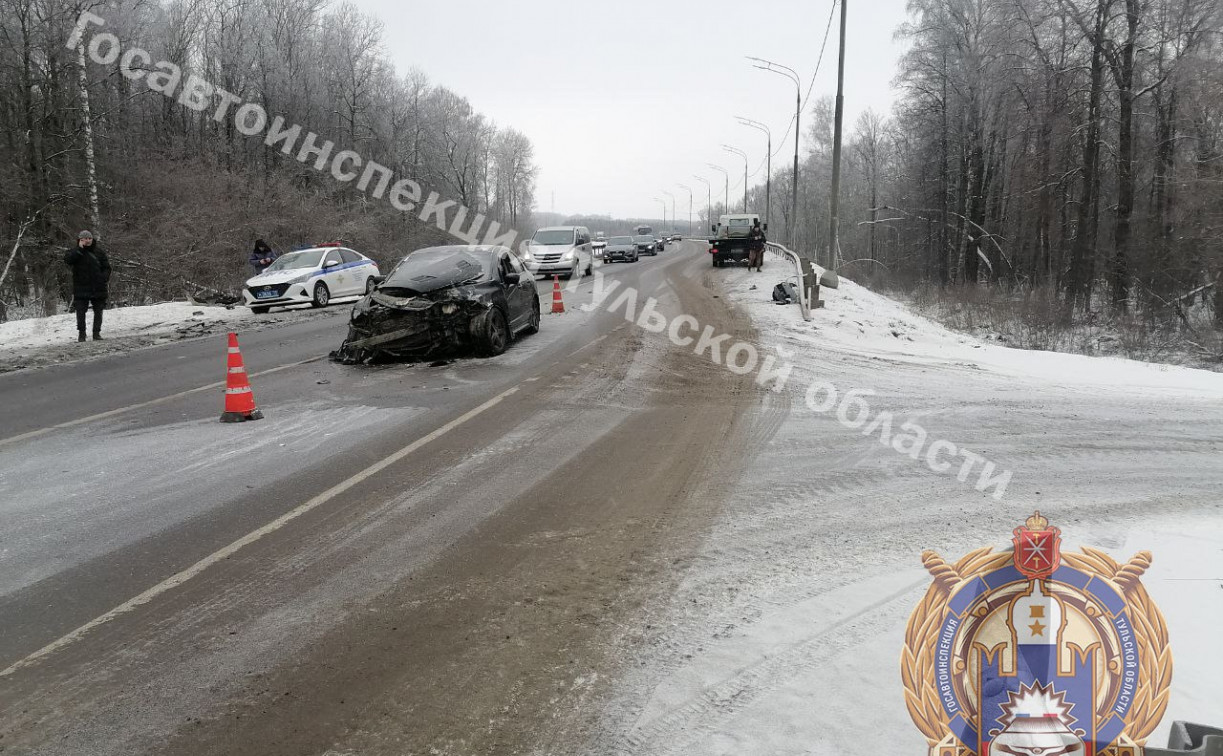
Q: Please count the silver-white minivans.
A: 1